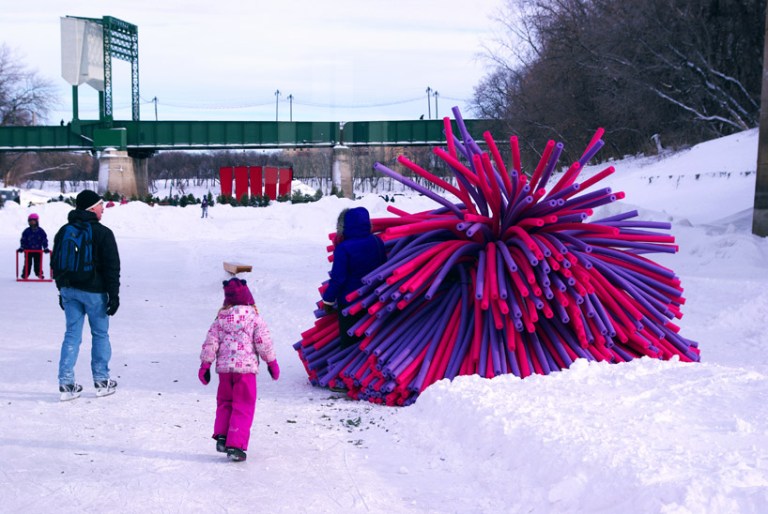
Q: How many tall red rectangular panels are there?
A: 5